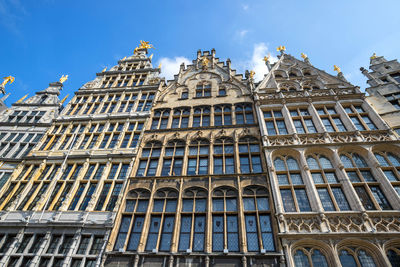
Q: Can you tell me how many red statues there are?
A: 0